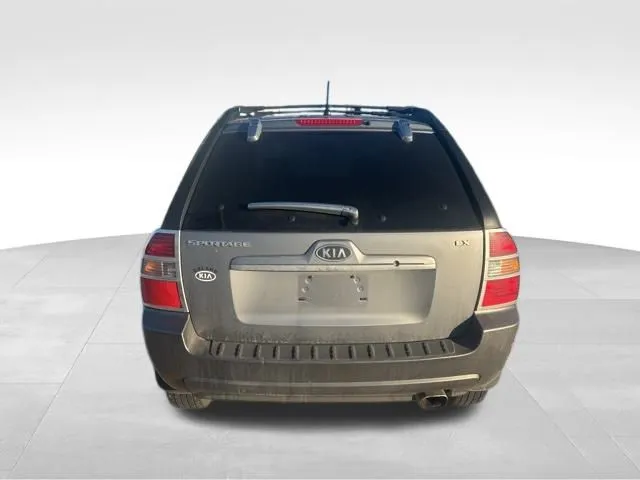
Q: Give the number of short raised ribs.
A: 13